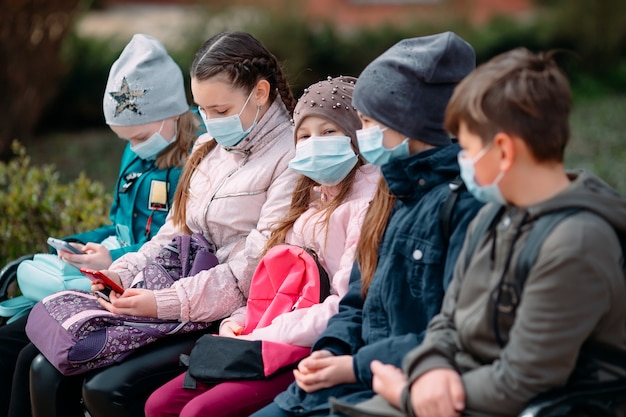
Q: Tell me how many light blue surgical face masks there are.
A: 5